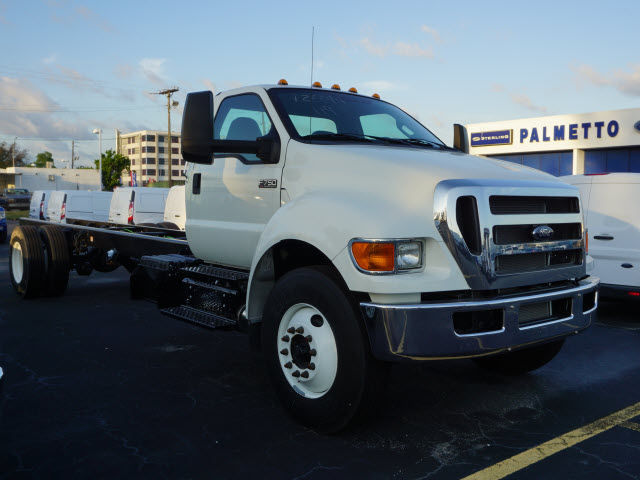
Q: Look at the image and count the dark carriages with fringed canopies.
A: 0